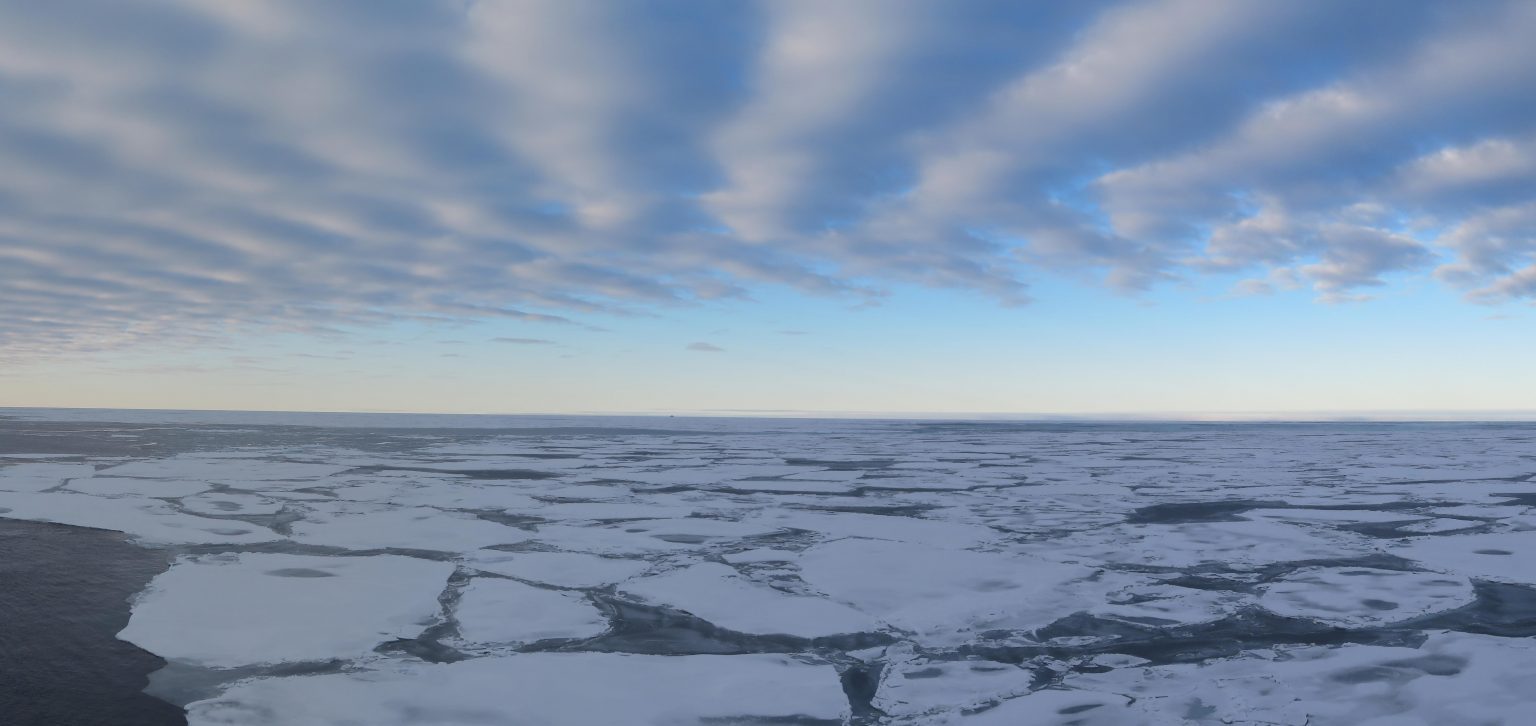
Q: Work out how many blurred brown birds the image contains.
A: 0